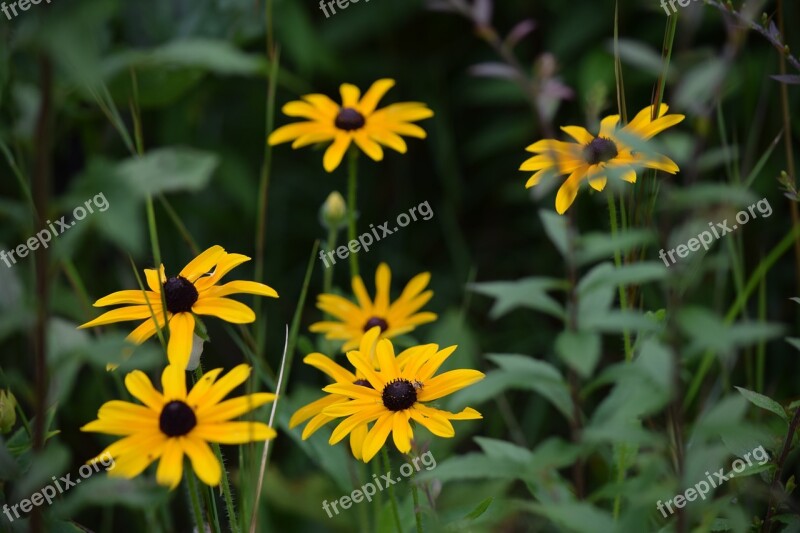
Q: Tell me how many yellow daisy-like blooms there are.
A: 7